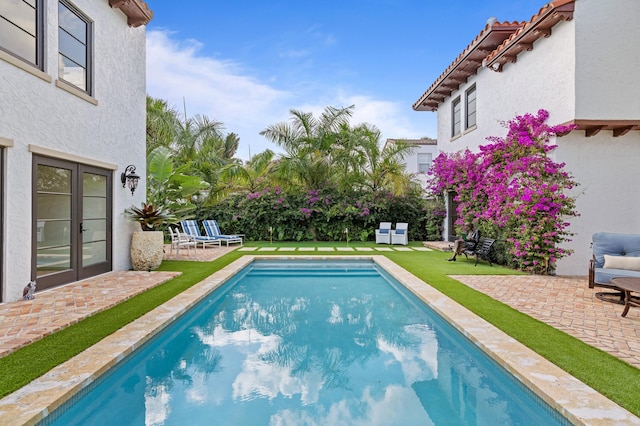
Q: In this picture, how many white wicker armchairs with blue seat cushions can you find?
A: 2